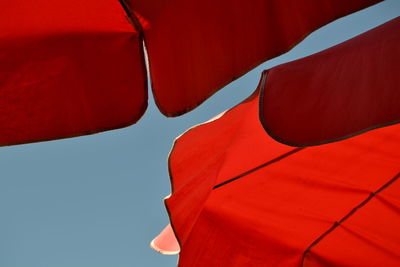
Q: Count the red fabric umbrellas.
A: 2